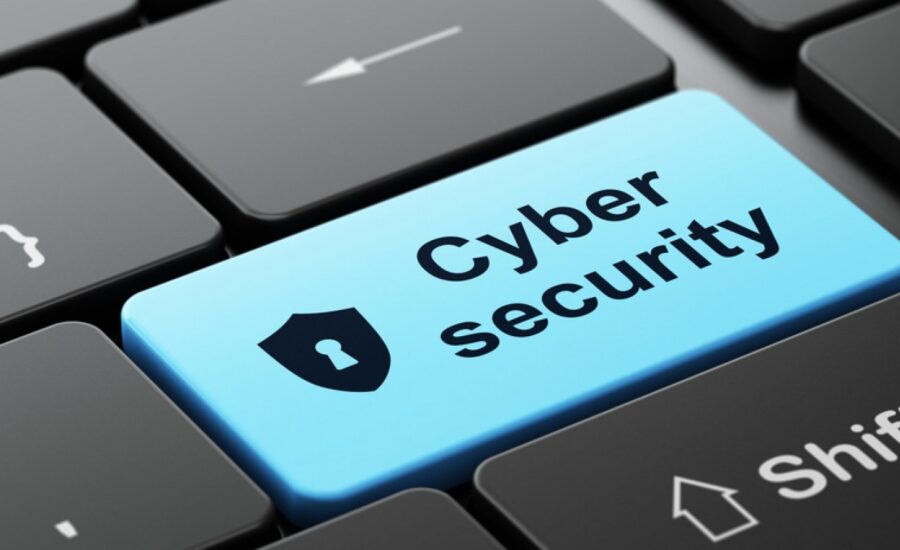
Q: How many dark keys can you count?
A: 8